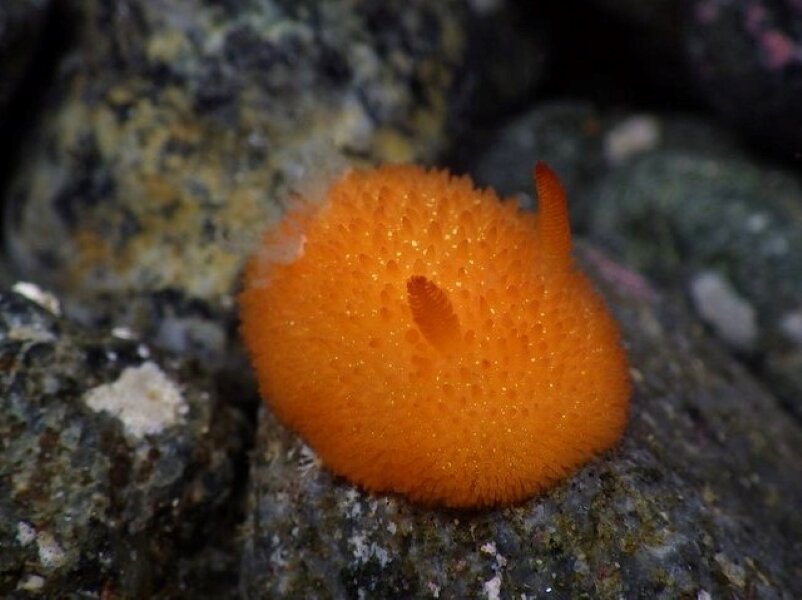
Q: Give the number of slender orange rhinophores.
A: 2